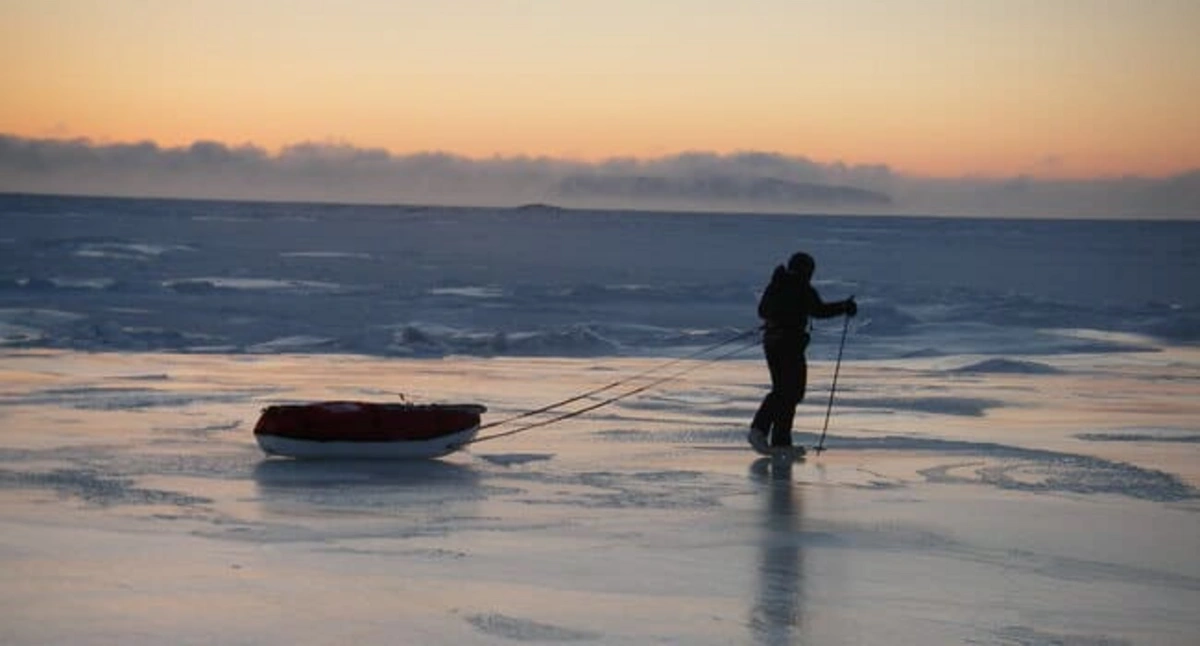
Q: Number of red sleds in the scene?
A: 1